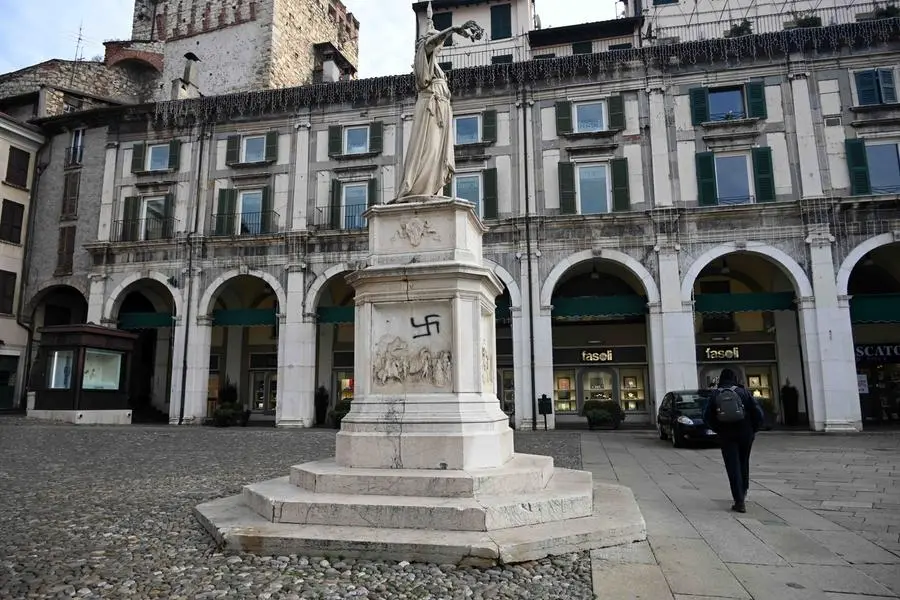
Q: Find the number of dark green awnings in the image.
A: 7